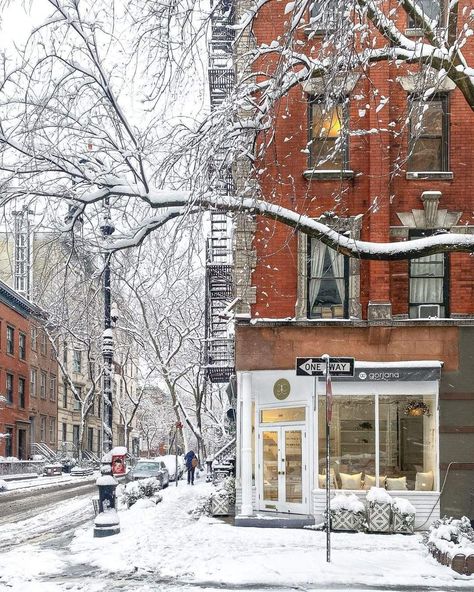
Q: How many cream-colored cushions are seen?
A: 5